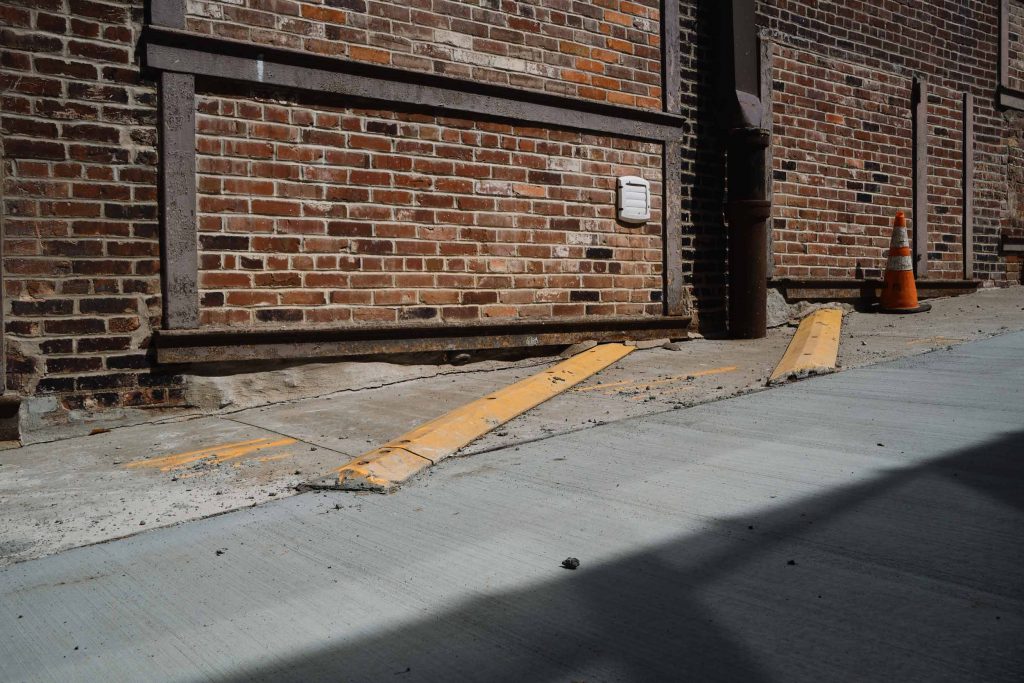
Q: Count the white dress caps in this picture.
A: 0